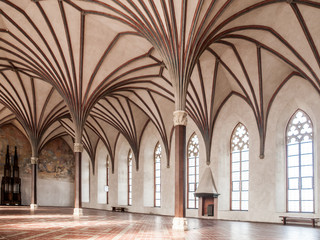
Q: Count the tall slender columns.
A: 3